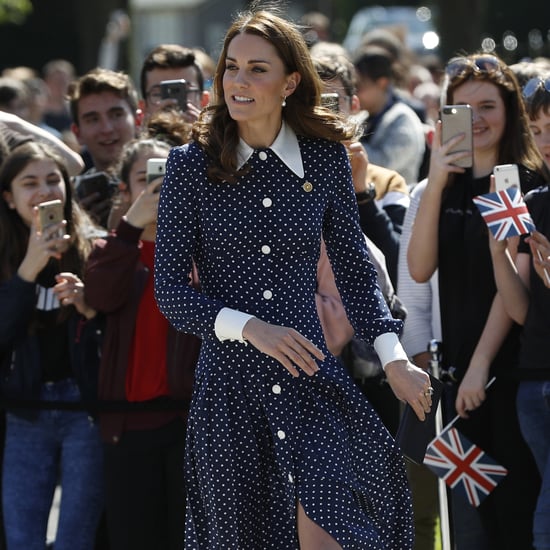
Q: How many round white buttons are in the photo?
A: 7